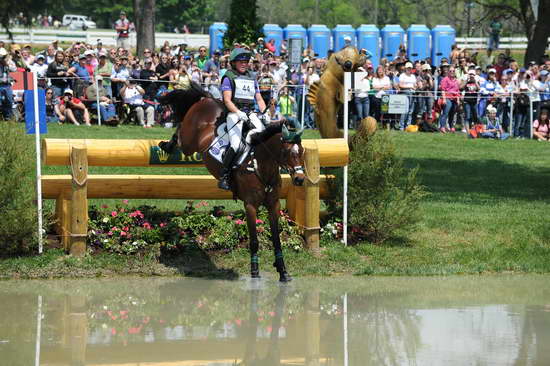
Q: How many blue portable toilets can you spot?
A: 9